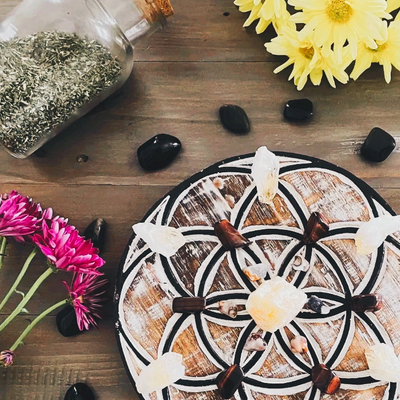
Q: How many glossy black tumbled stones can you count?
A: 7